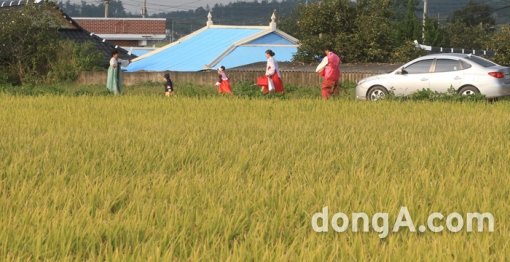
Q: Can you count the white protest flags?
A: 0